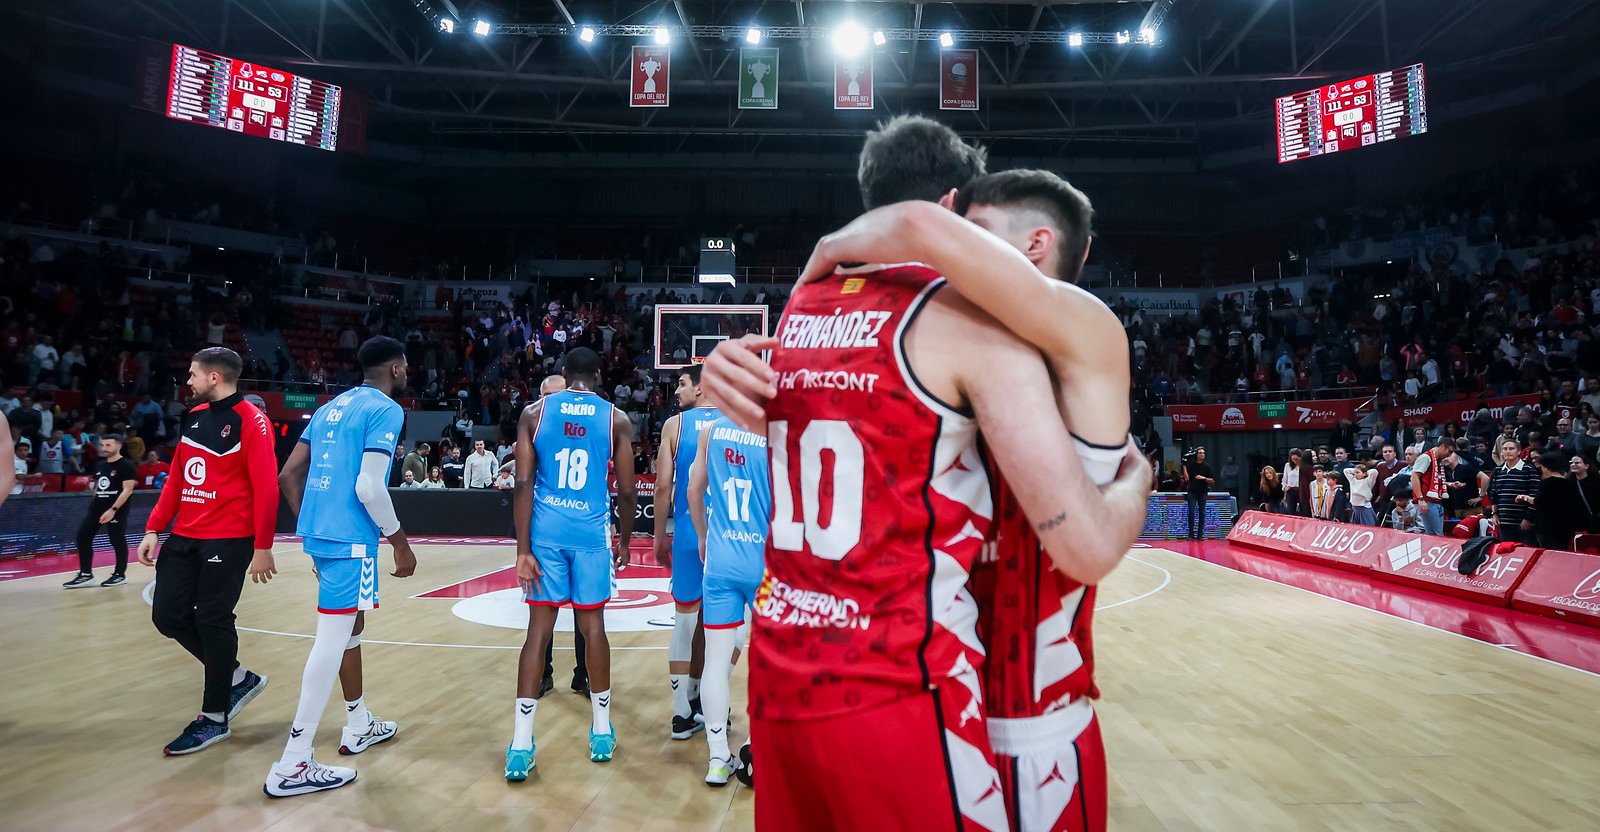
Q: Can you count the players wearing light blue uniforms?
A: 4